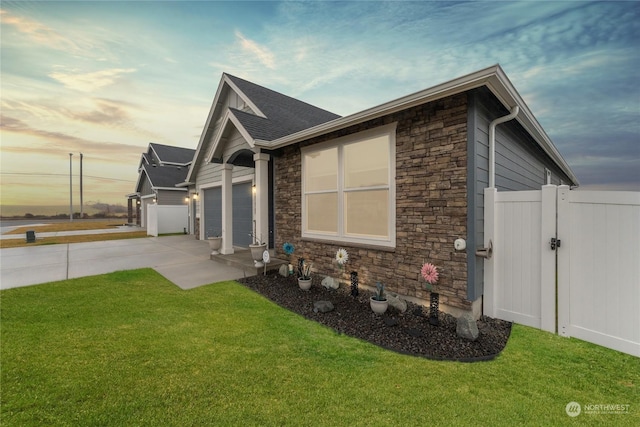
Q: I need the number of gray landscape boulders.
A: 5